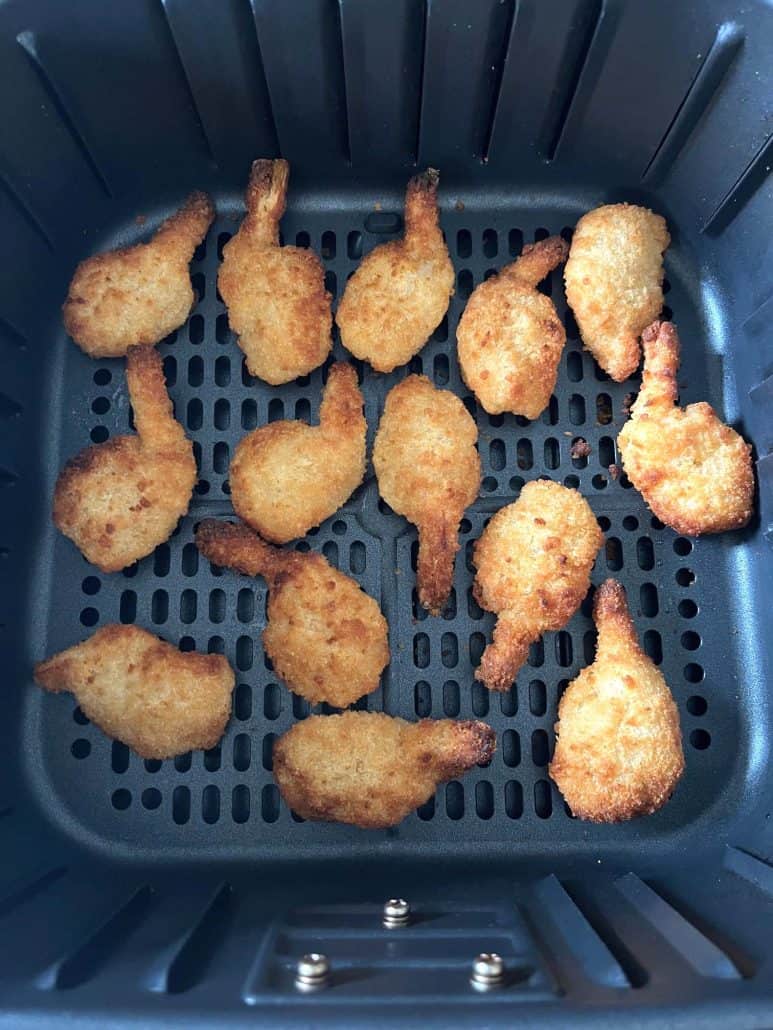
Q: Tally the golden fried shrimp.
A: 14